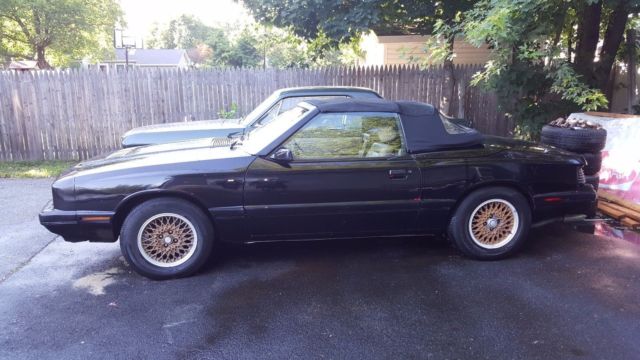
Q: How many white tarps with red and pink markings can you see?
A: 1